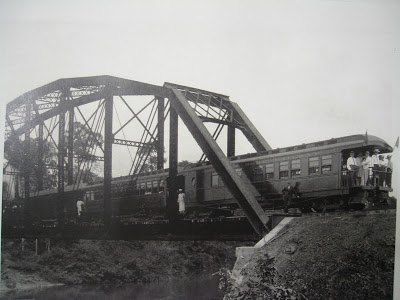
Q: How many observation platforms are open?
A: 1